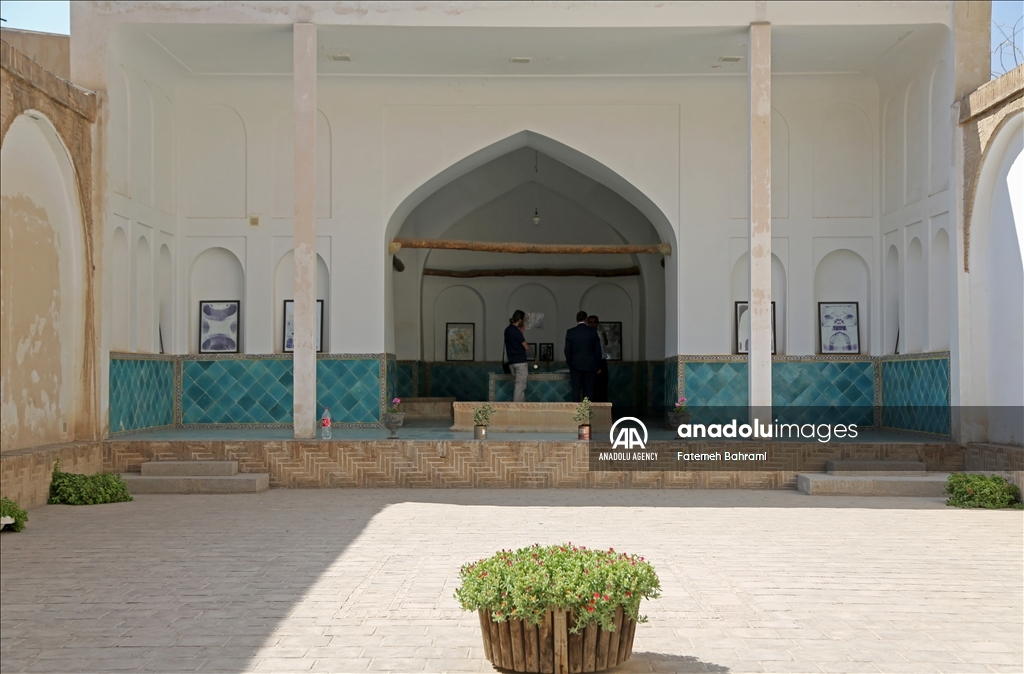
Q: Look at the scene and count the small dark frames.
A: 2